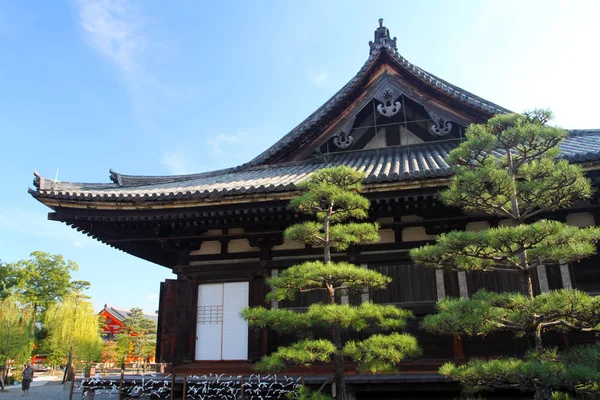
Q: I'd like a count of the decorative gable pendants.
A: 3